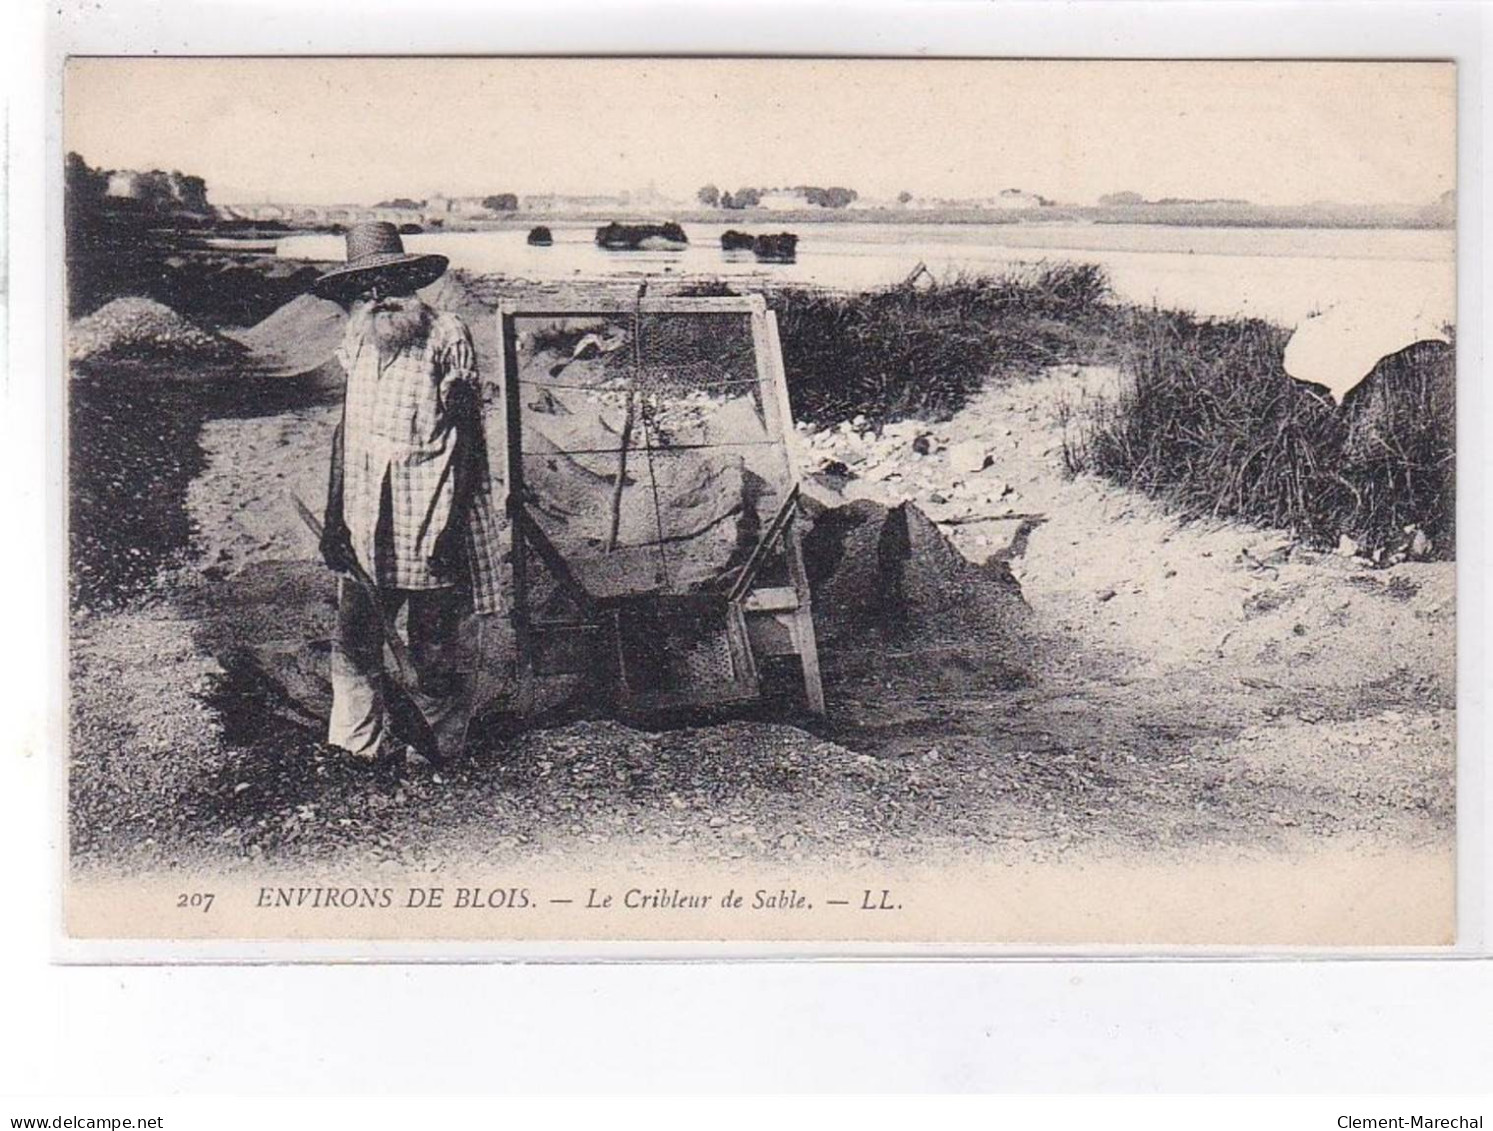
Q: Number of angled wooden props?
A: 2